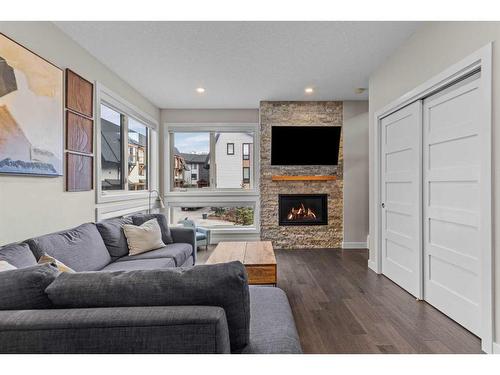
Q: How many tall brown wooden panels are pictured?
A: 3